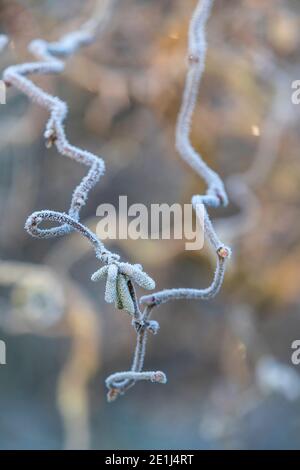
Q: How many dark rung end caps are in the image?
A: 0